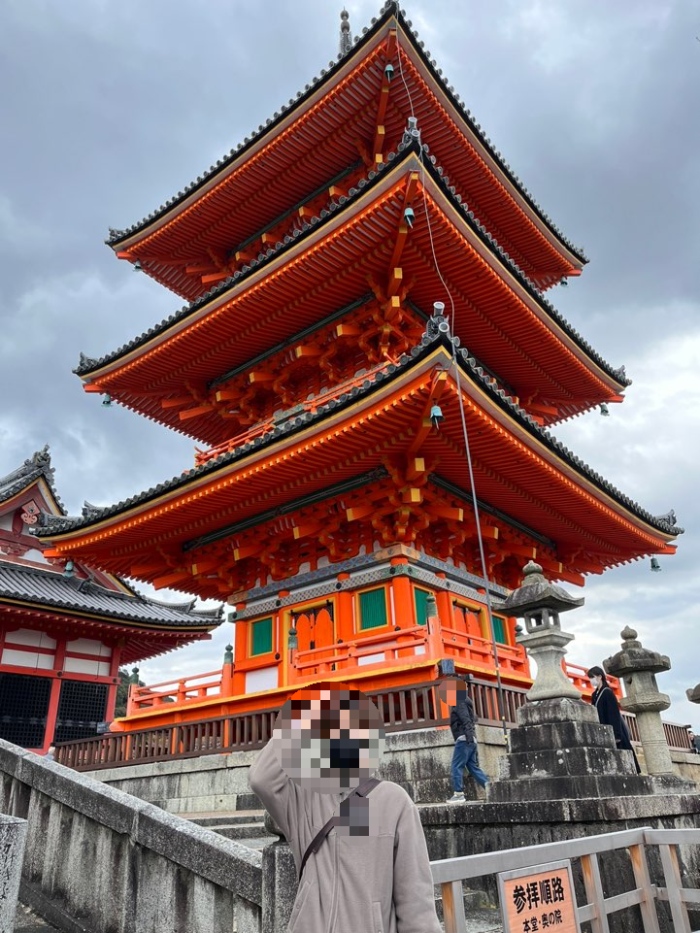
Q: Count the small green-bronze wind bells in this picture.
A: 9